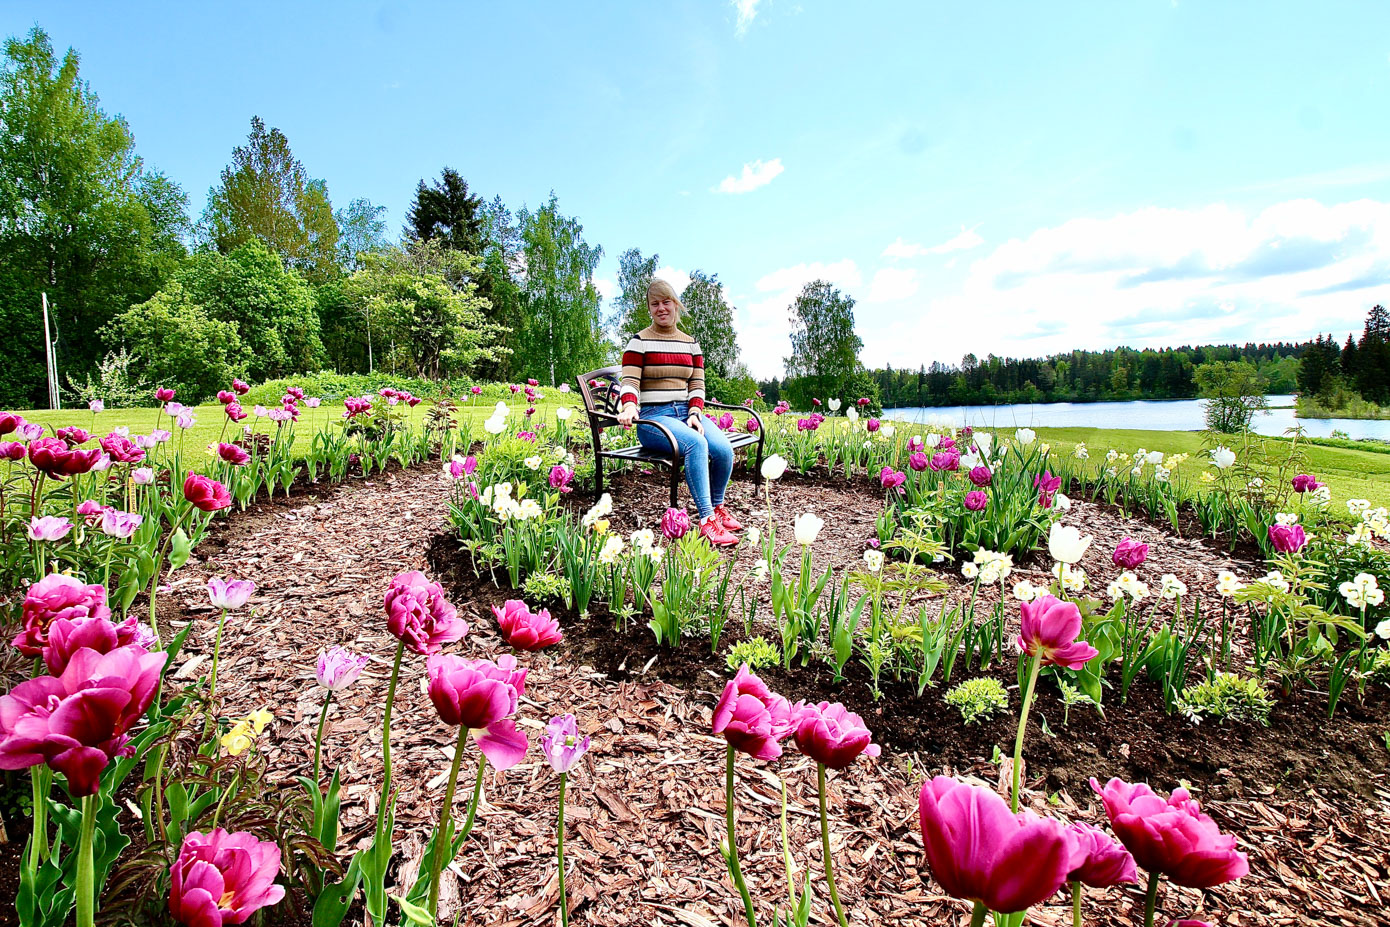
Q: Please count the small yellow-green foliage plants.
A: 4